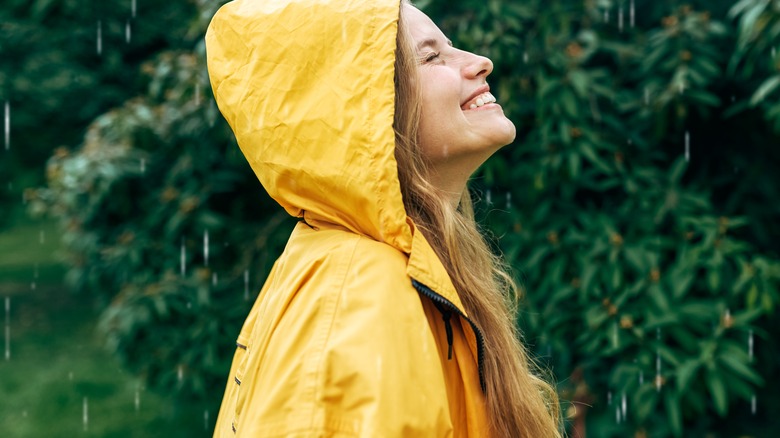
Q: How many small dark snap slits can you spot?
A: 3